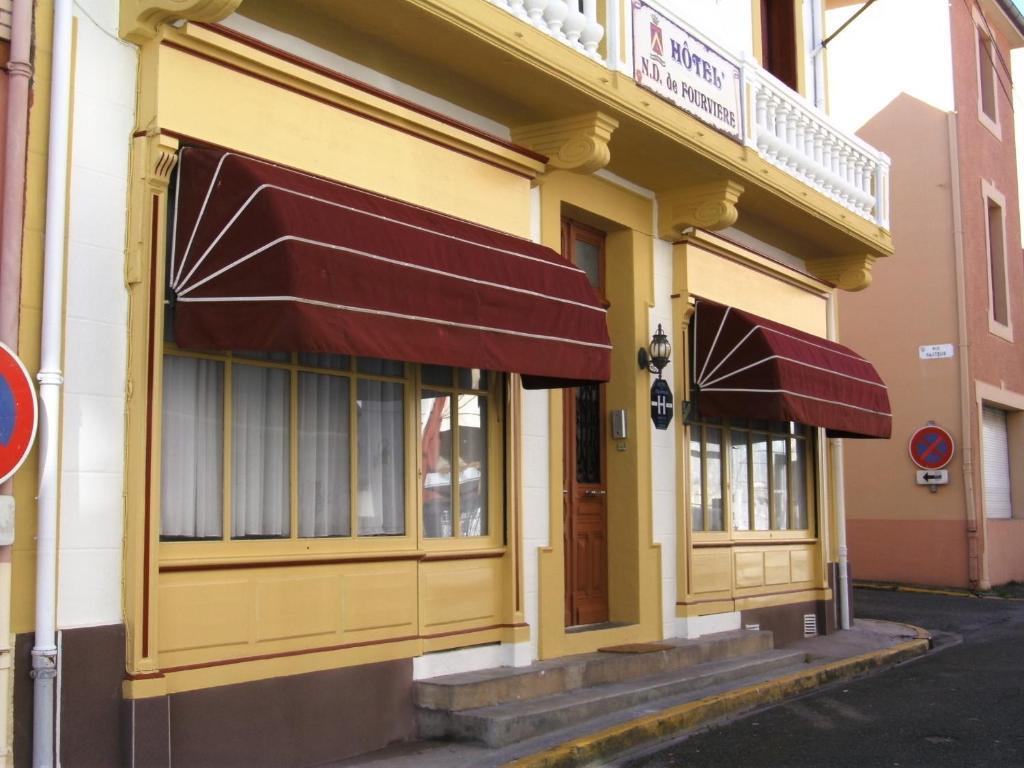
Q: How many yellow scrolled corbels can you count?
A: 4